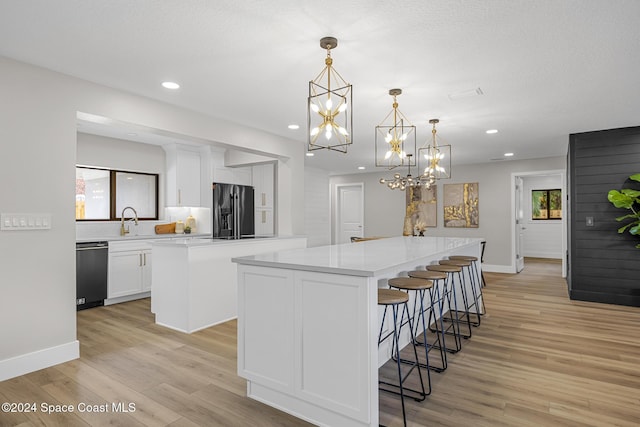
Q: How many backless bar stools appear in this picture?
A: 6